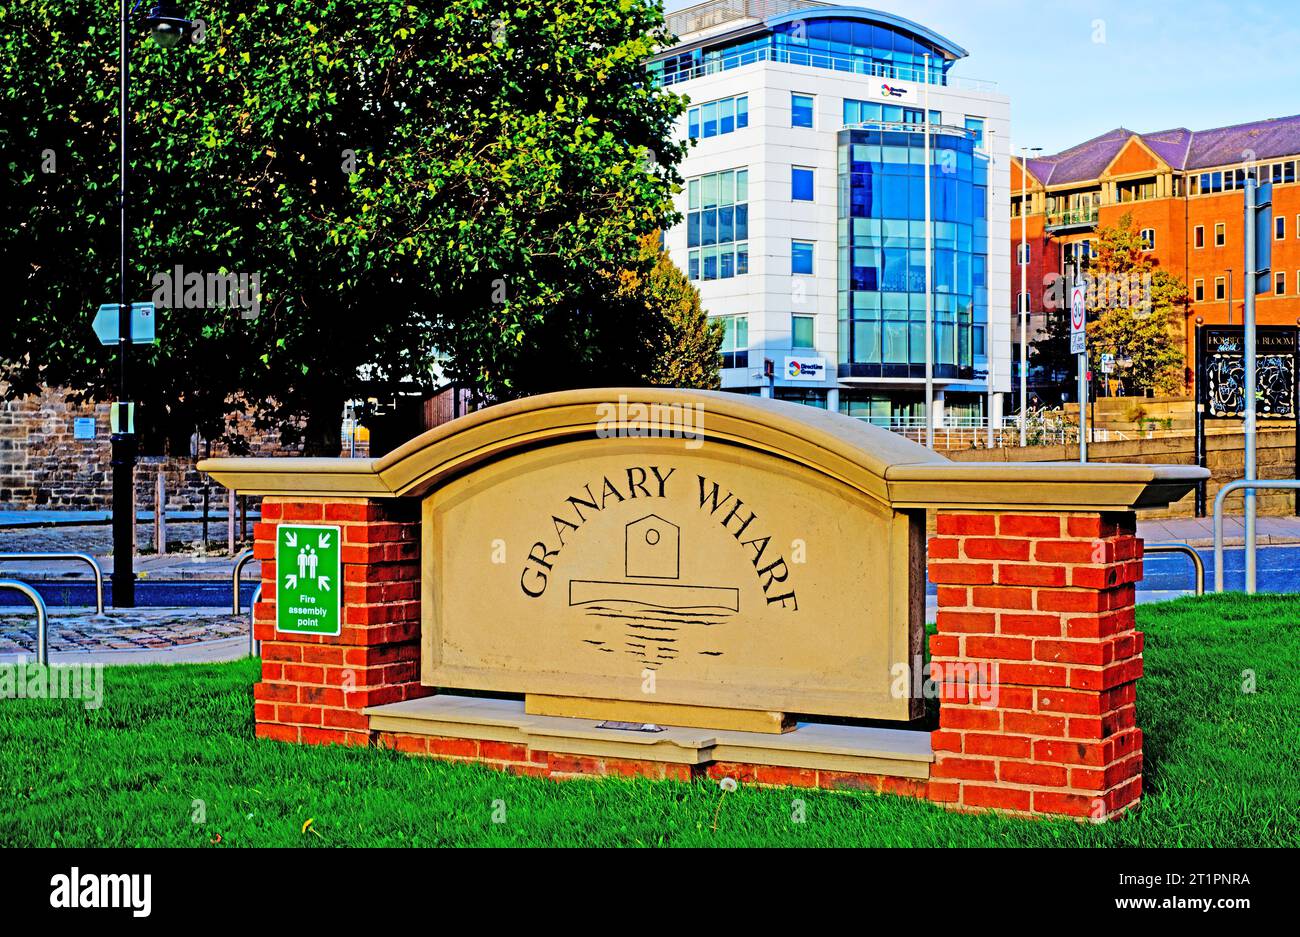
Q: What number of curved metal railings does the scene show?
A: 6